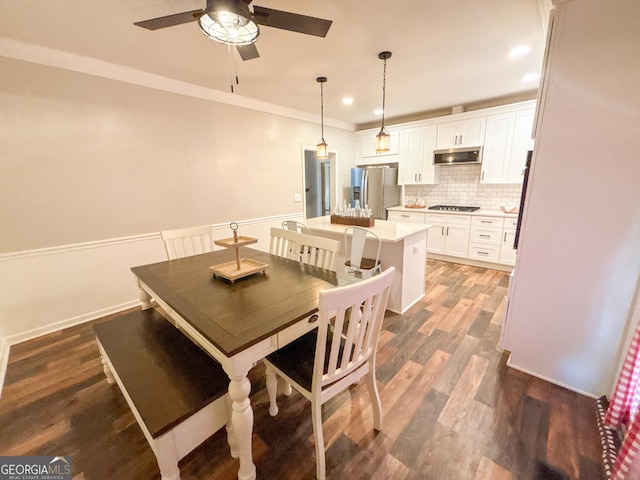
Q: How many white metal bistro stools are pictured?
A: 2